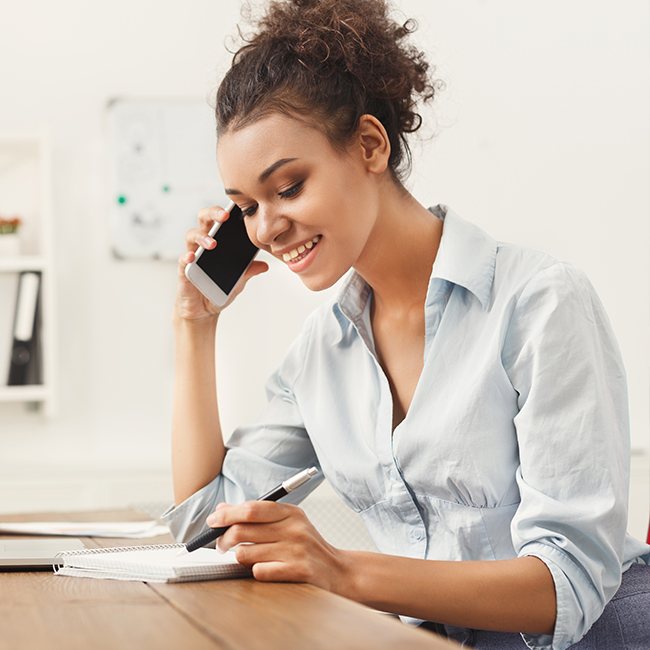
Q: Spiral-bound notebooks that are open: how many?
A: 1